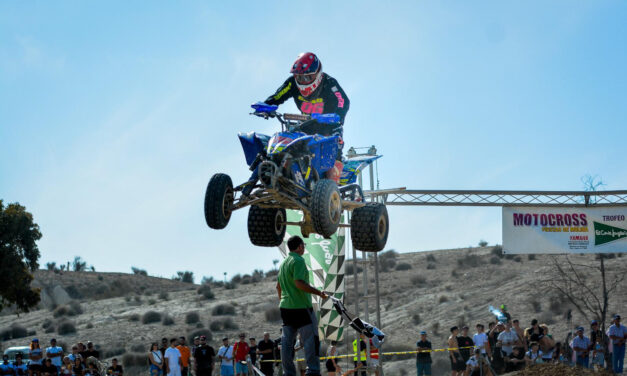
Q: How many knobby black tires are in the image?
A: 4